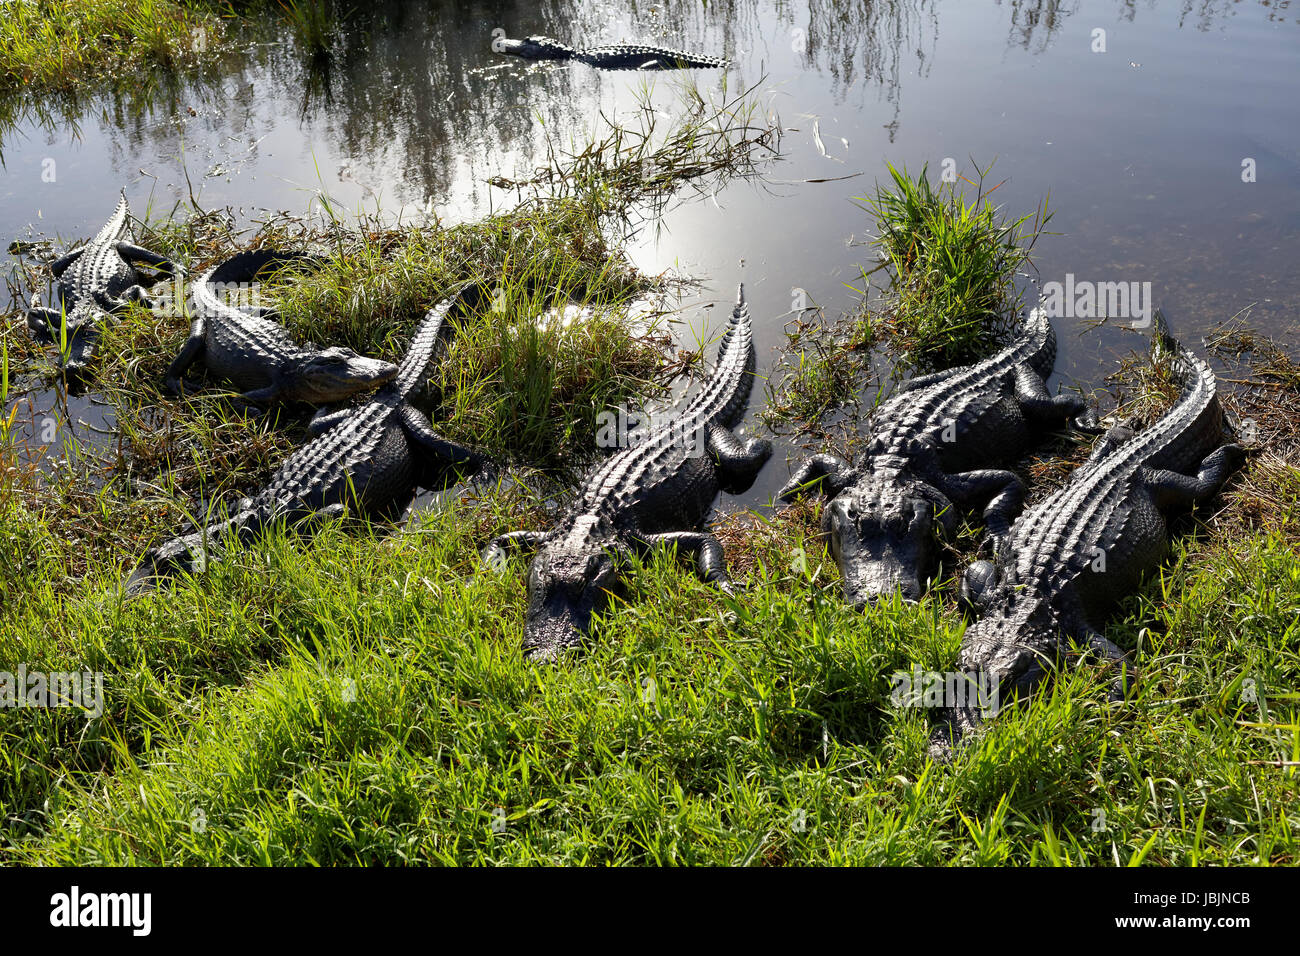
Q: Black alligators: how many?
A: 7